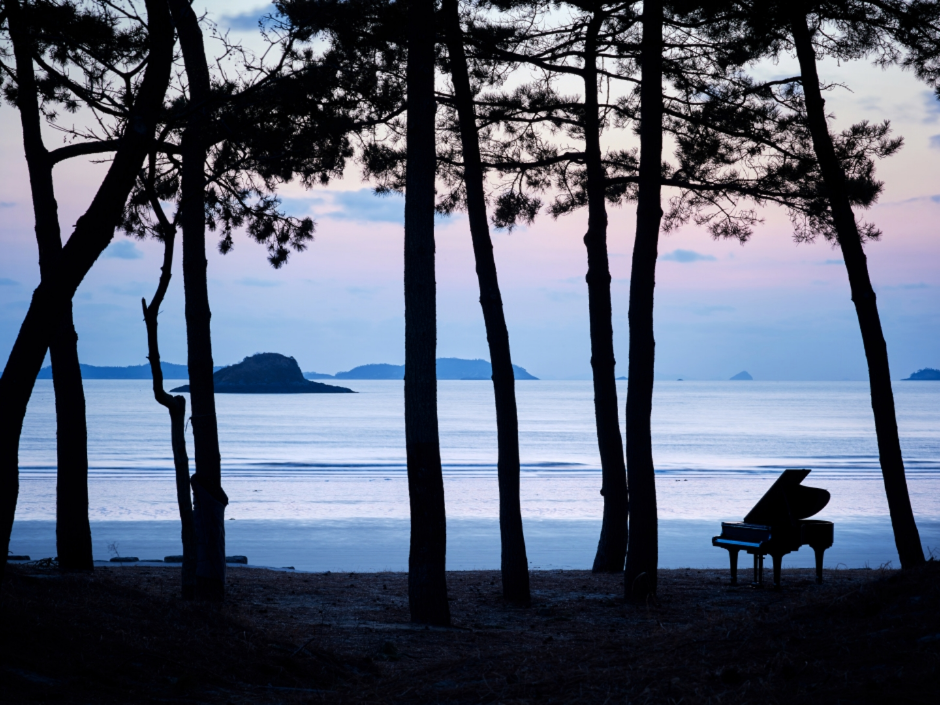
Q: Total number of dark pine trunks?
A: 9